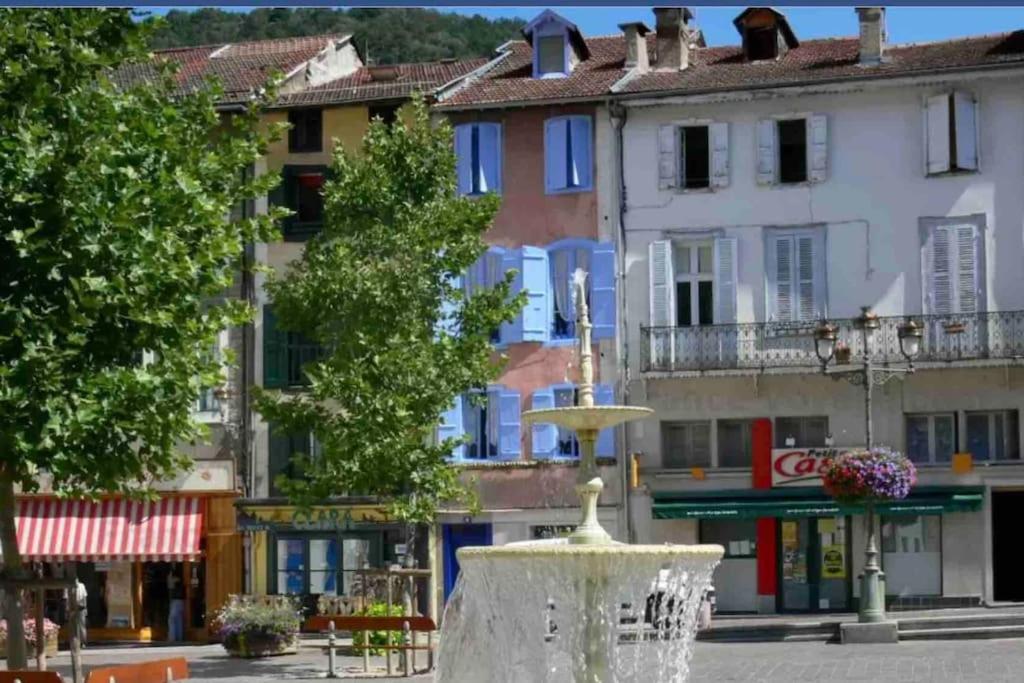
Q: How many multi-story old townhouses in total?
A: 4